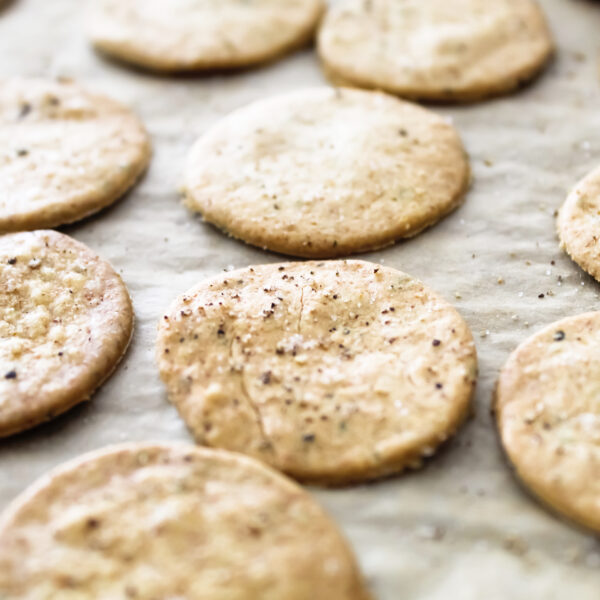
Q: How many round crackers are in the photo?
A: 9